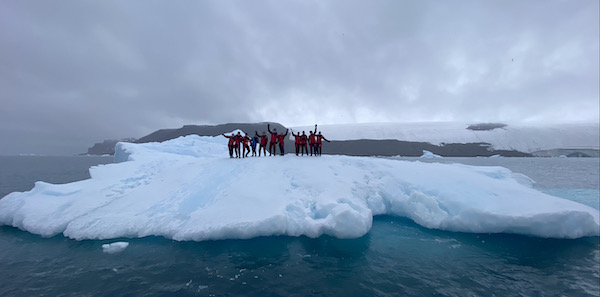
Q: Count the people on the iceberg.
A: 11